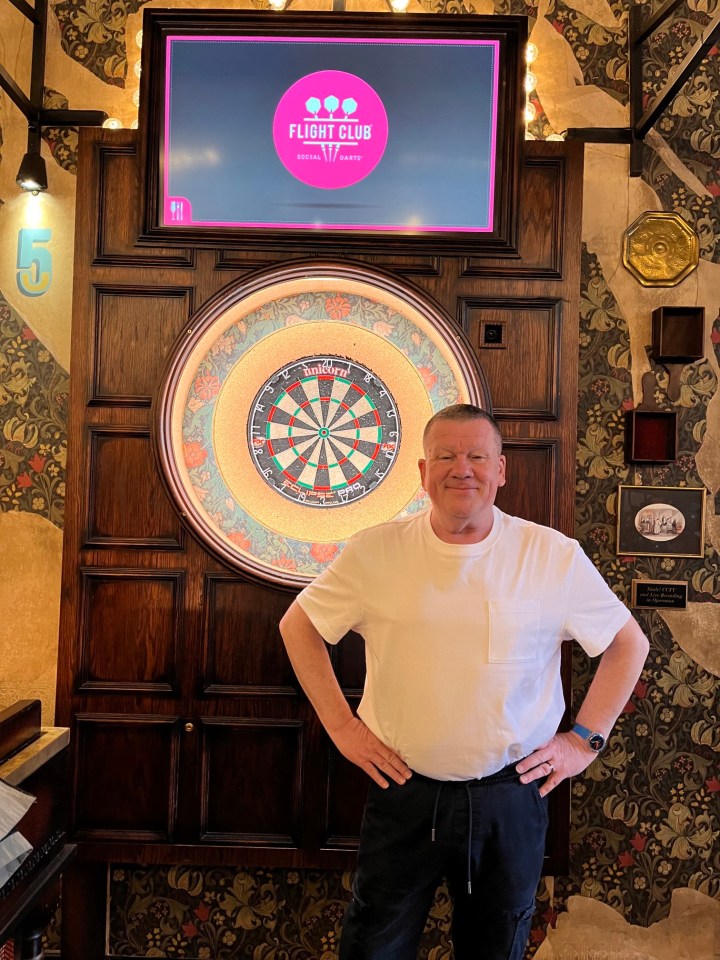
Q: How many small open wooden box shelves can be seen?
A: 2